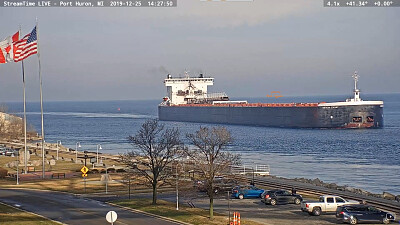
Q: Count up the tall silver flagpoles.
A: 2